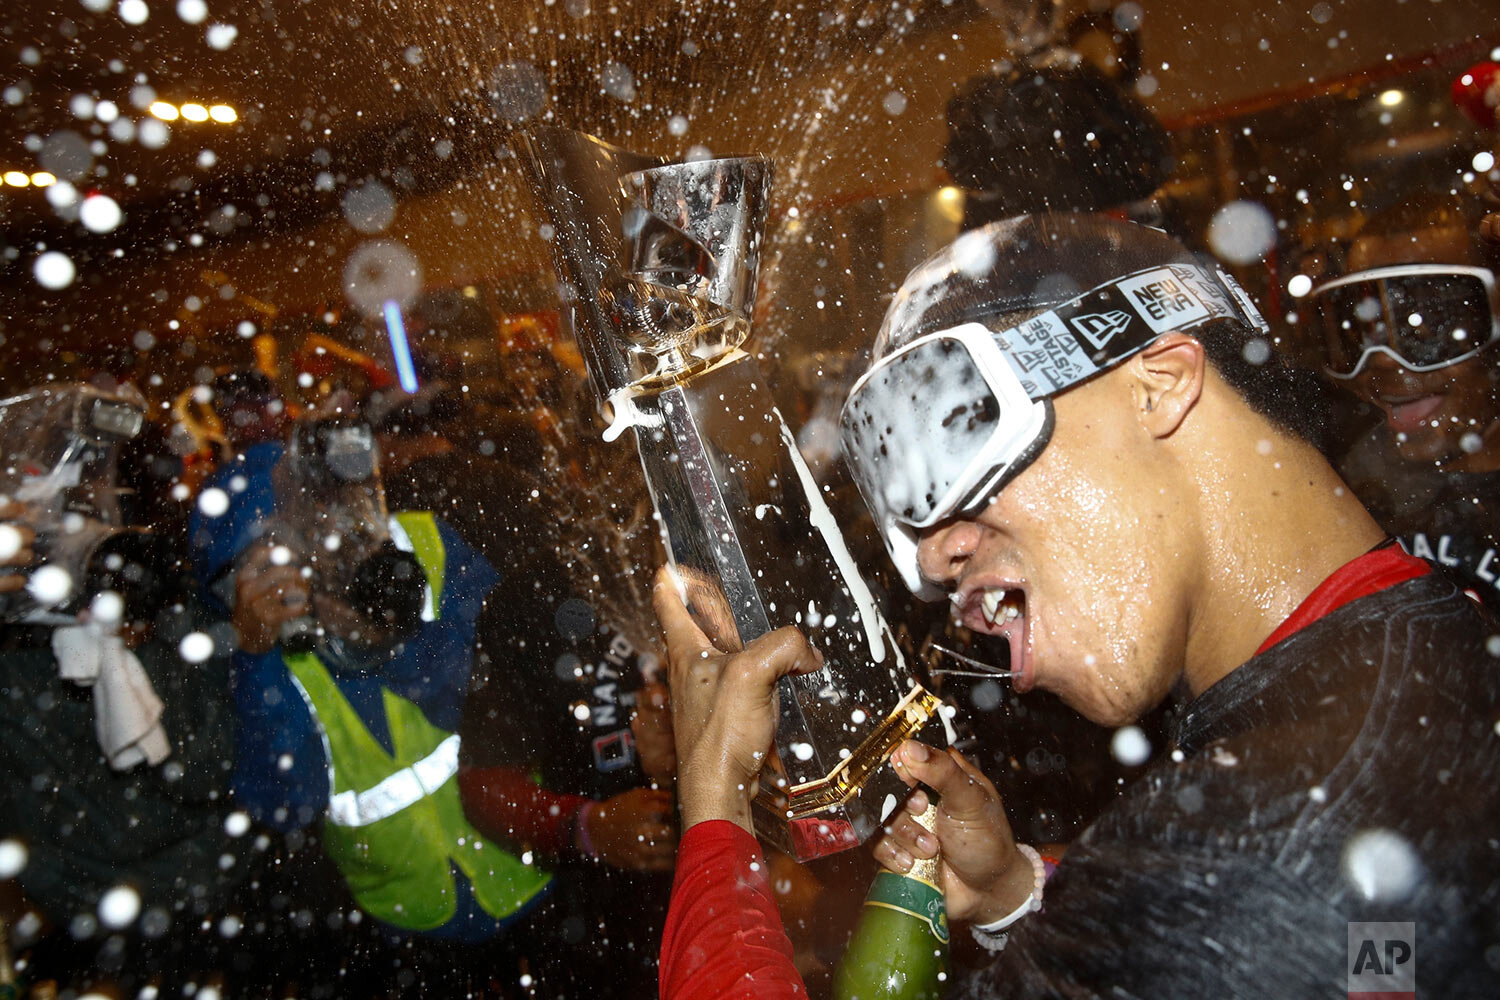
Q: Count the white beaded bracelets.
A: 1